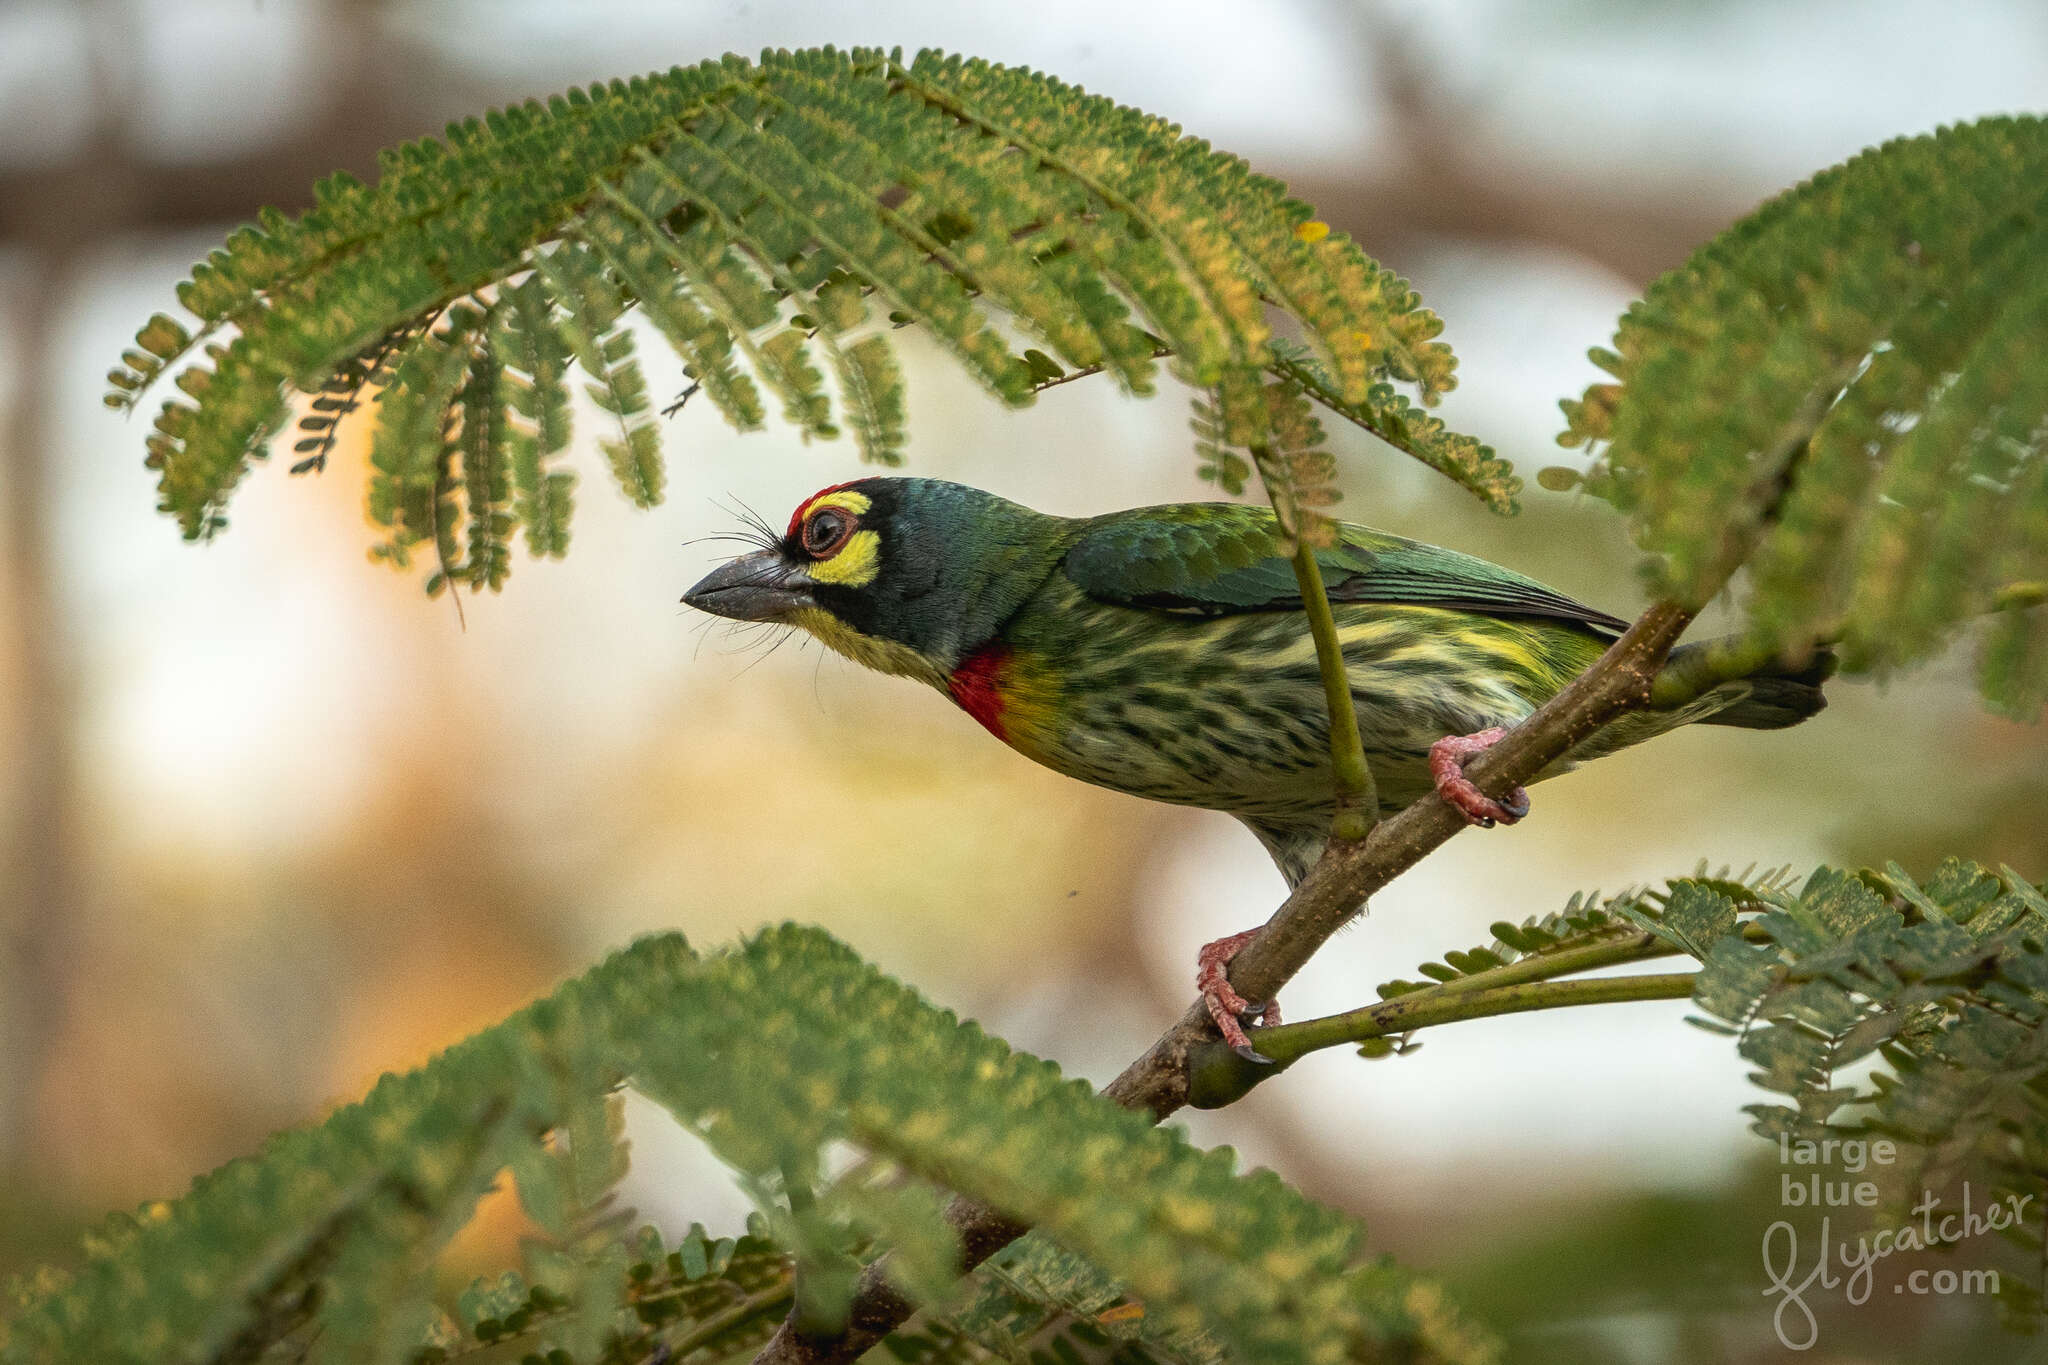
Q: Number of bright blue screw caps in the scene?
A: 0